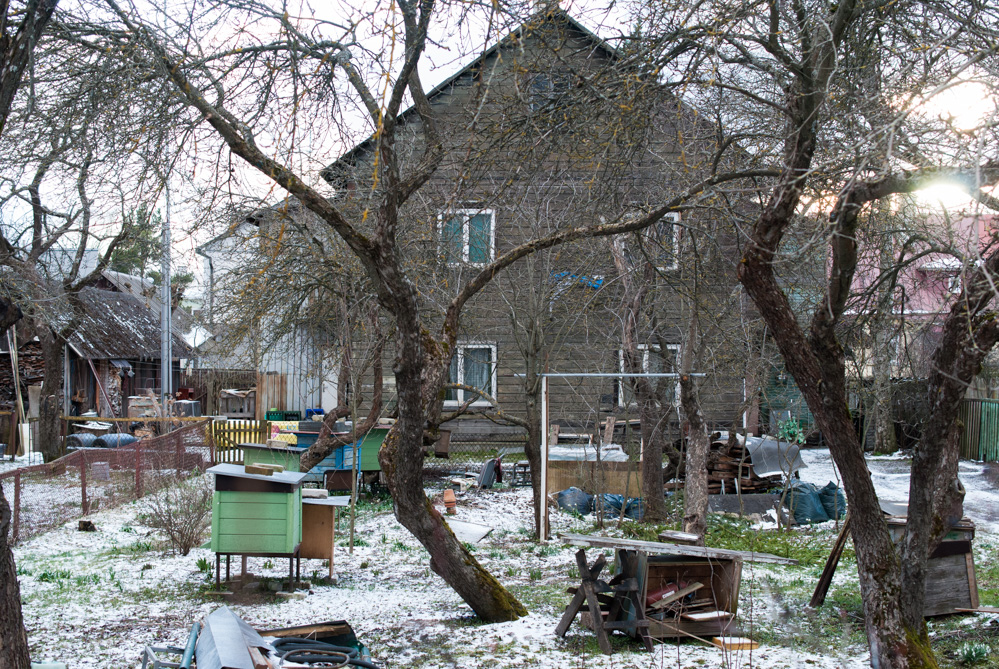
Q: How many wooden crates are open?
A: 1